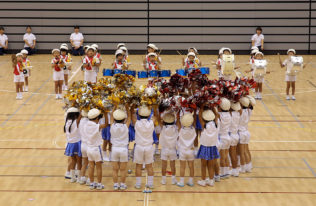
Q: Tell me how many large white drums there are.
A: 3